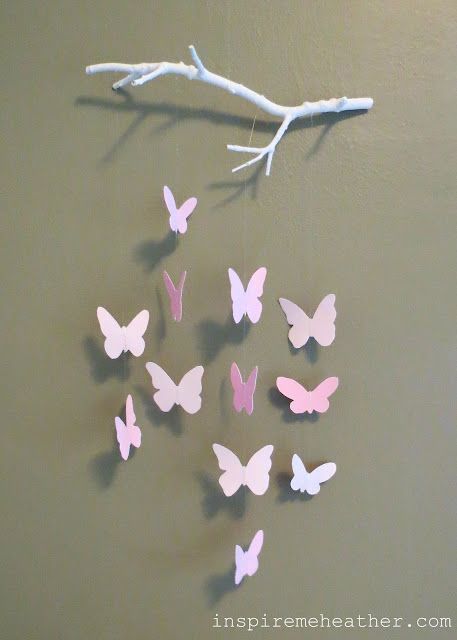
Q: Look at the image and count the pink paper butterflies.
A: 12